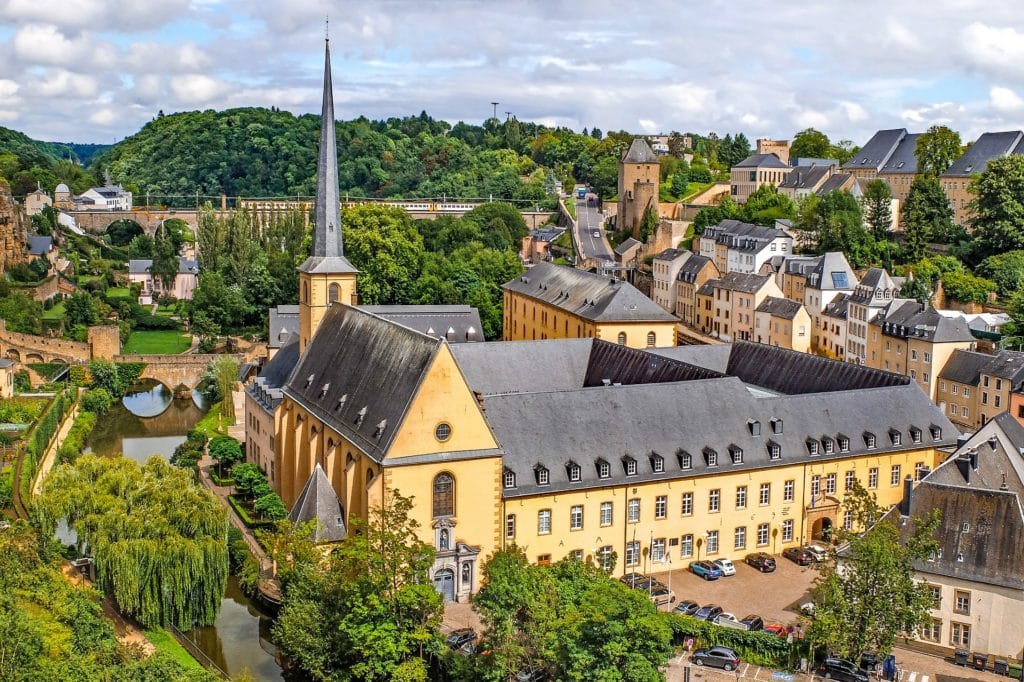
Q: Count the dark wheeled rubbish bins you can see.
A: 3